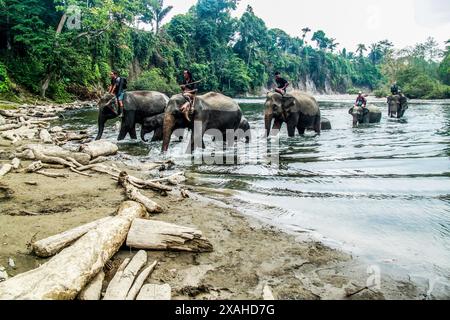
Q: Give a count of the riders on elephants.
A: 5